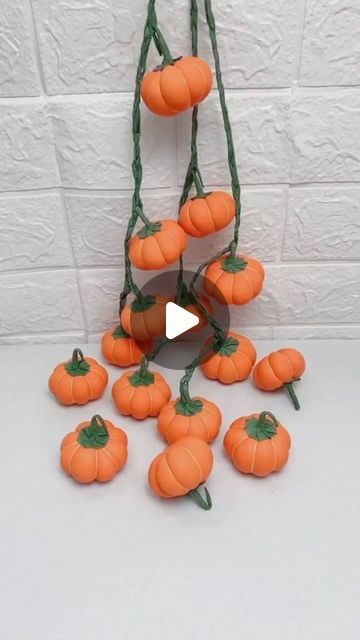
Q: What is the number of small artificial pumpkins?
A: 15